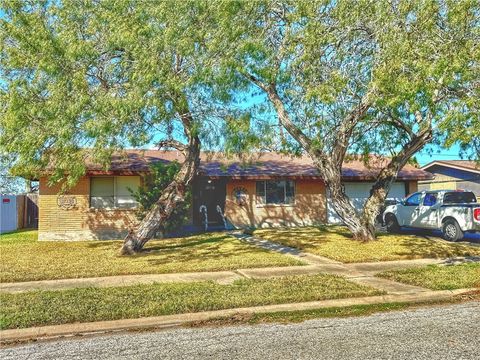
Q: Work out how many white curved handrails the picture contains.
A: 2